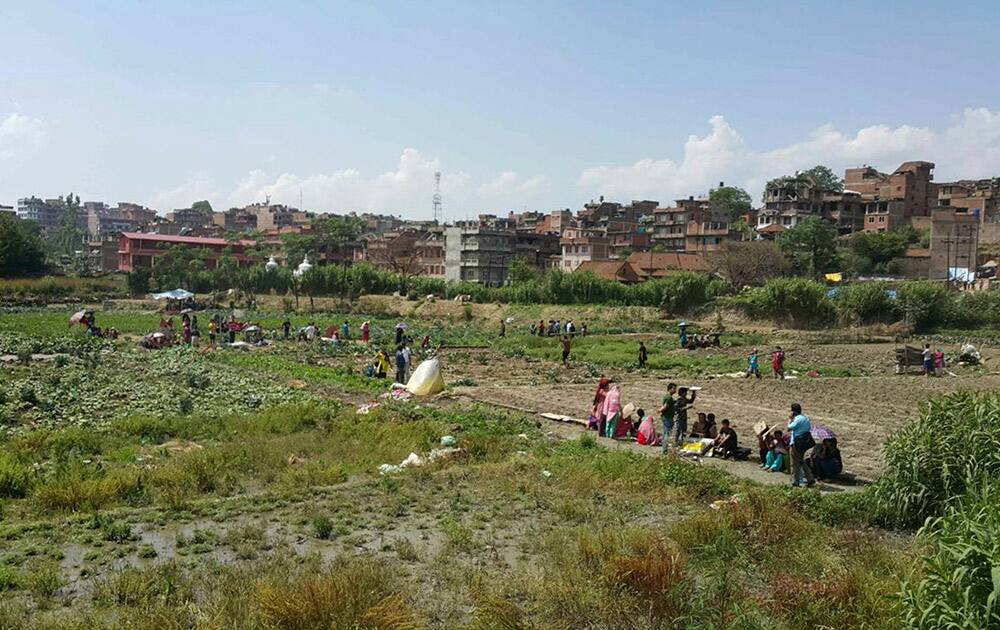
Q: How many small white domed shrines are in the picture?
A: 2